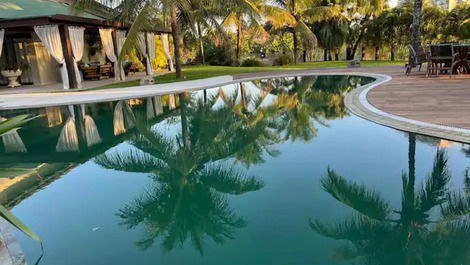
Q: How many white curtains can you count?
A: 8